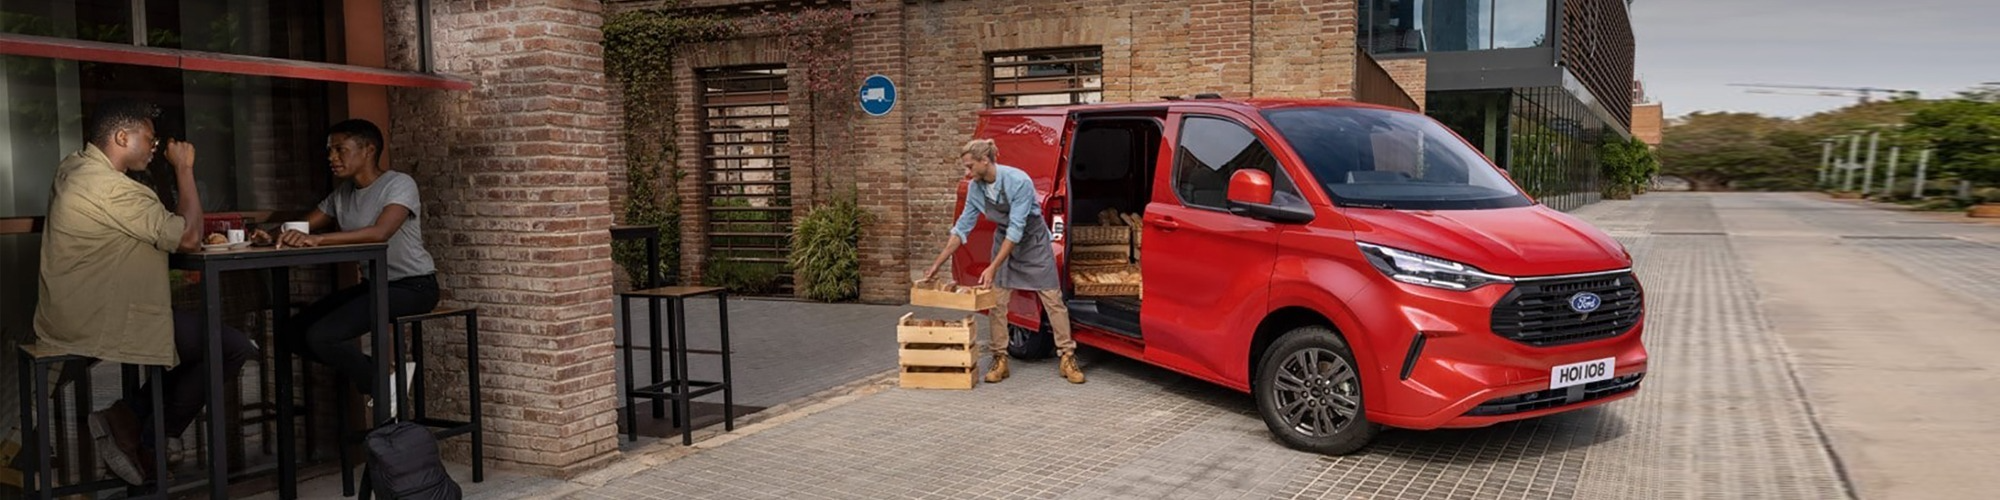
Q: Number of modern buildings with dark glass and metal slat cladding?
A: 1